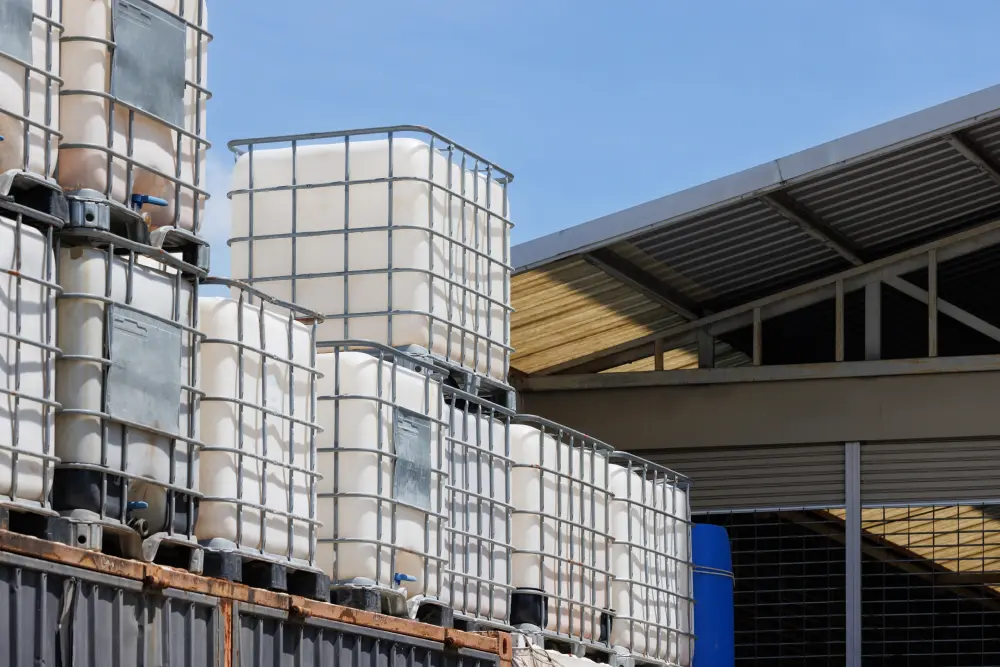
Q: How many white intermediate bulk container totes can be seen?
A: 10